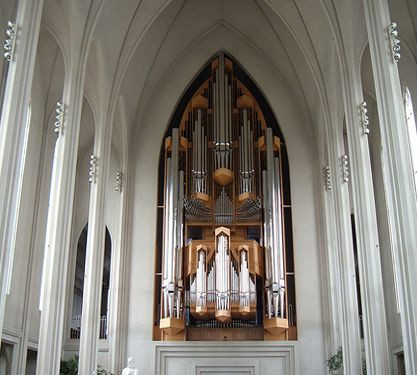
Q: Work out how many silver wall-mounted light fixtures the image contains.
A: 8